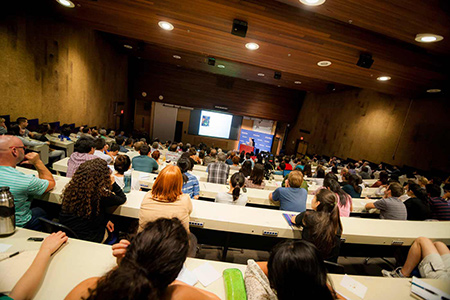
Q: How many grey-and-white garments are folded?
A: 1